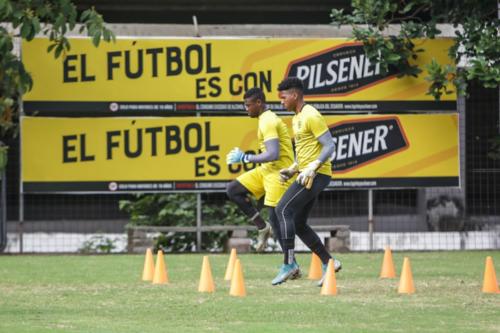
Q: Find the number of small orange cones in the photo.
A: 10